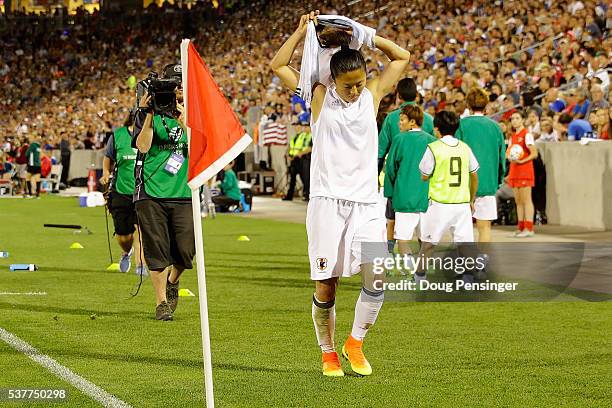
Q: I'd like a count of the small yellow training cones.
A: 4